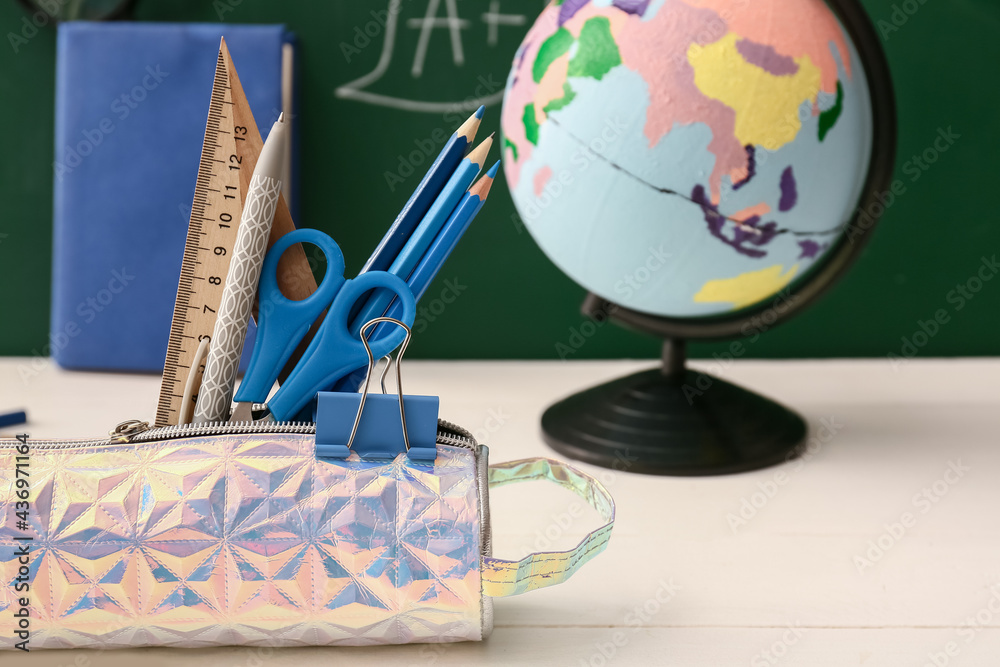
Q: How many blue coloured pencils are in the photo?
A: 3